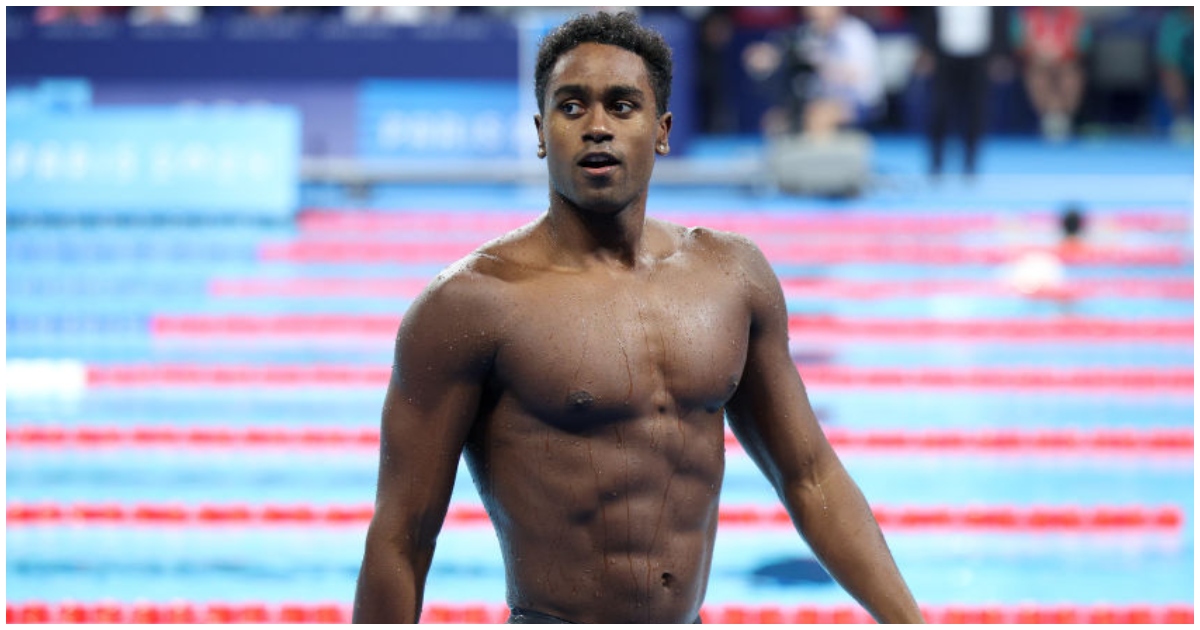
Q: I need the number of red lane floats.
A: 8